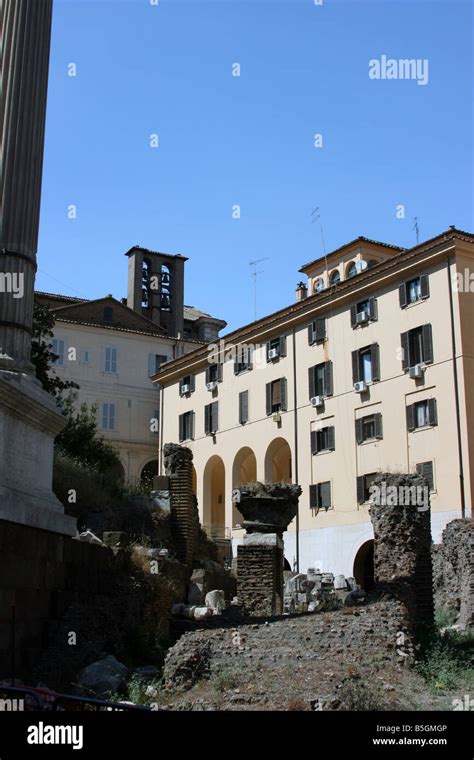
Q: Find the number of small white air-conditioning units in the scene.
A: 7